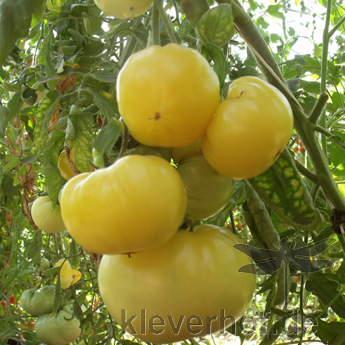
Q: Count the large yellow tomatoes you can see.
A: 4